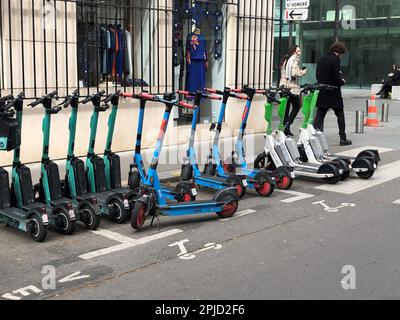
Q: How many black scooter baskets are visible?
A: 1